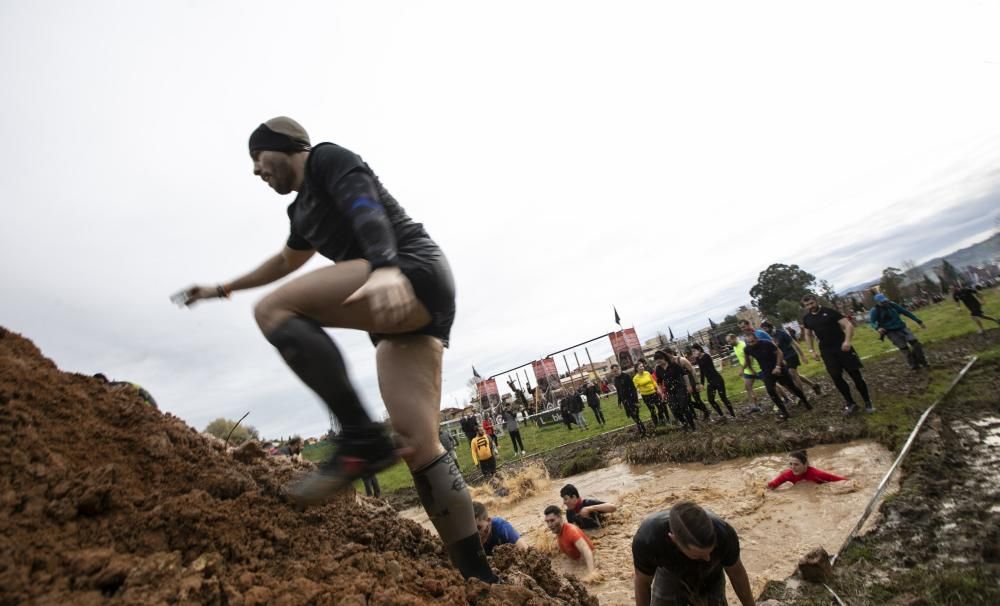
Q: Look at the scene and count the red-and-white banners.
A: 3